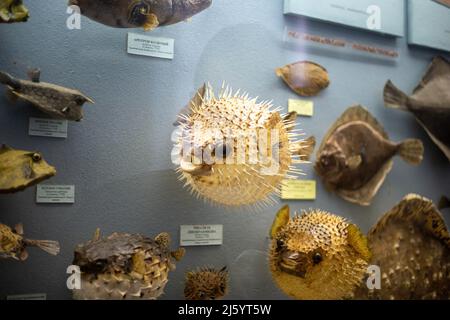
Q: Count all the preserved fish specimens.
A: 13